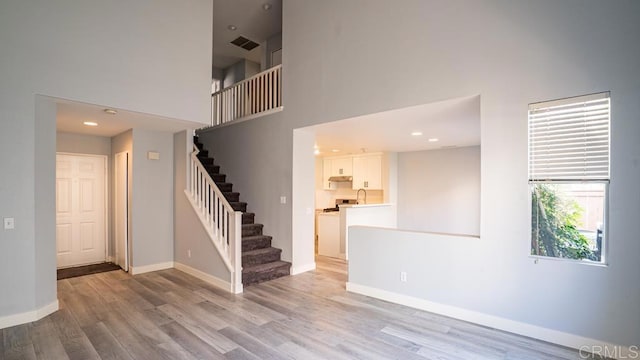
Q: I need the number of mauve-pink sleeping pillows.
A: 0